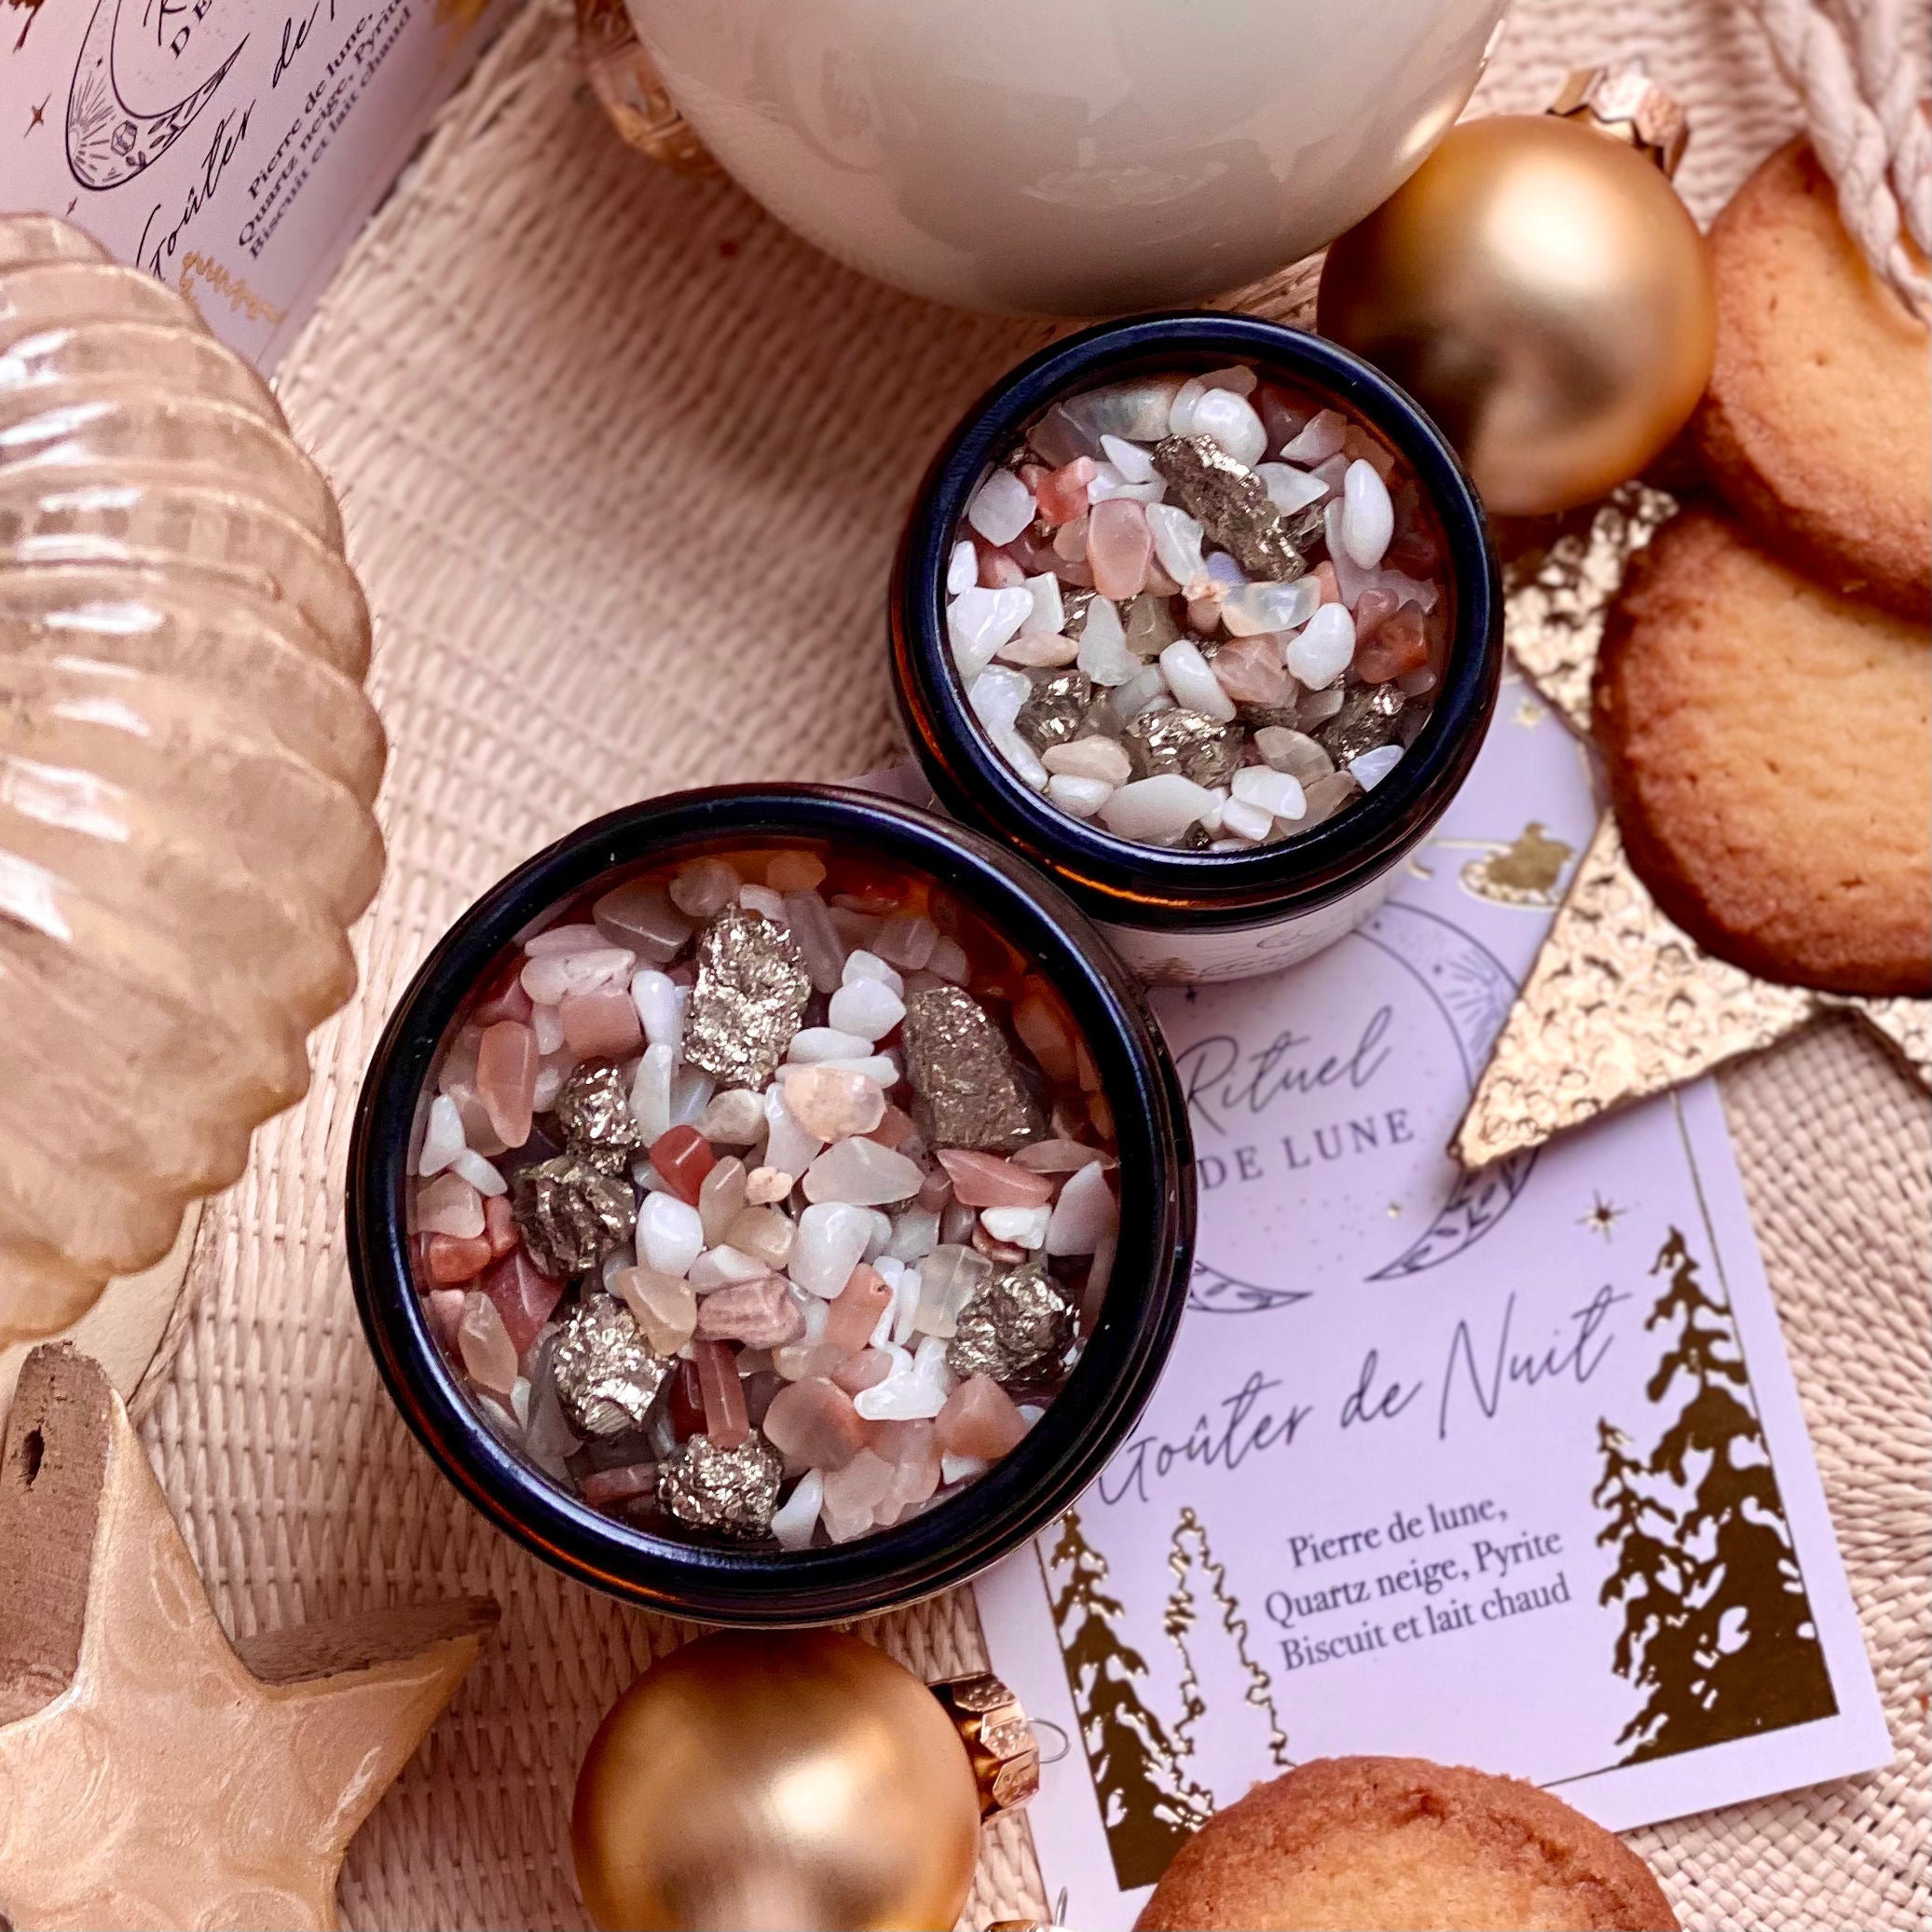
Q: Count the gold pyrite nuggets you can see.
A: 11